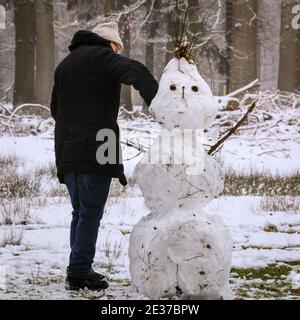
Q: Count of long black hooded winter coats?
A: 1